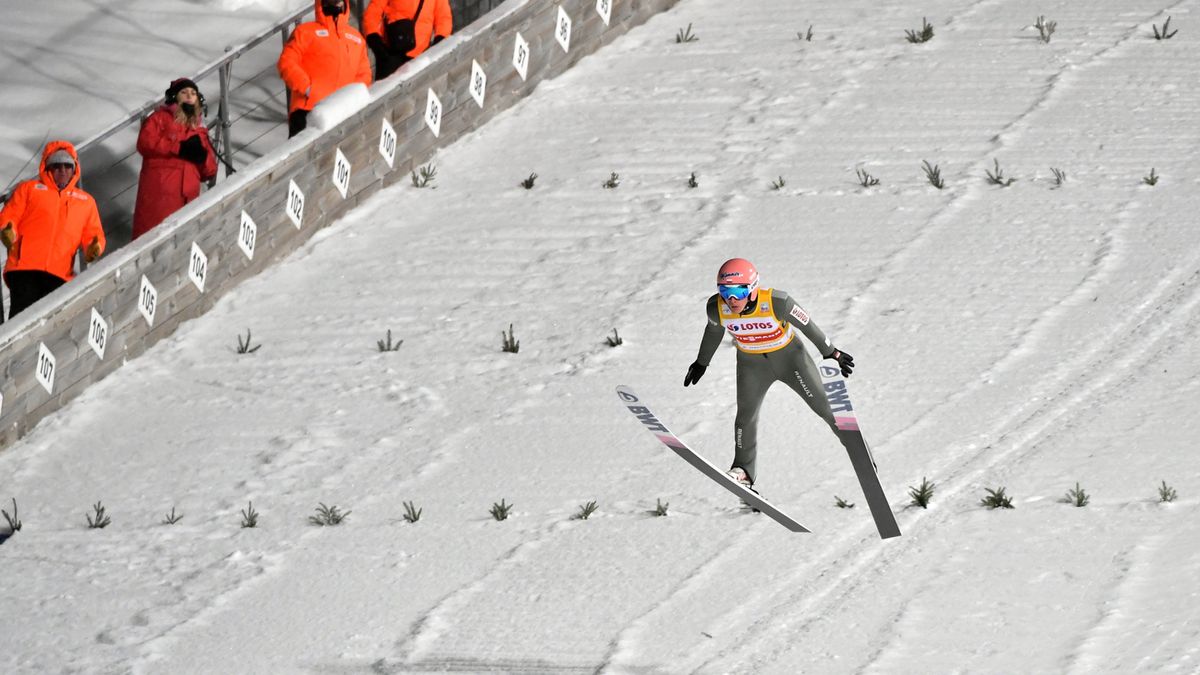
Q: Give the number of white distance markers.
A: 13